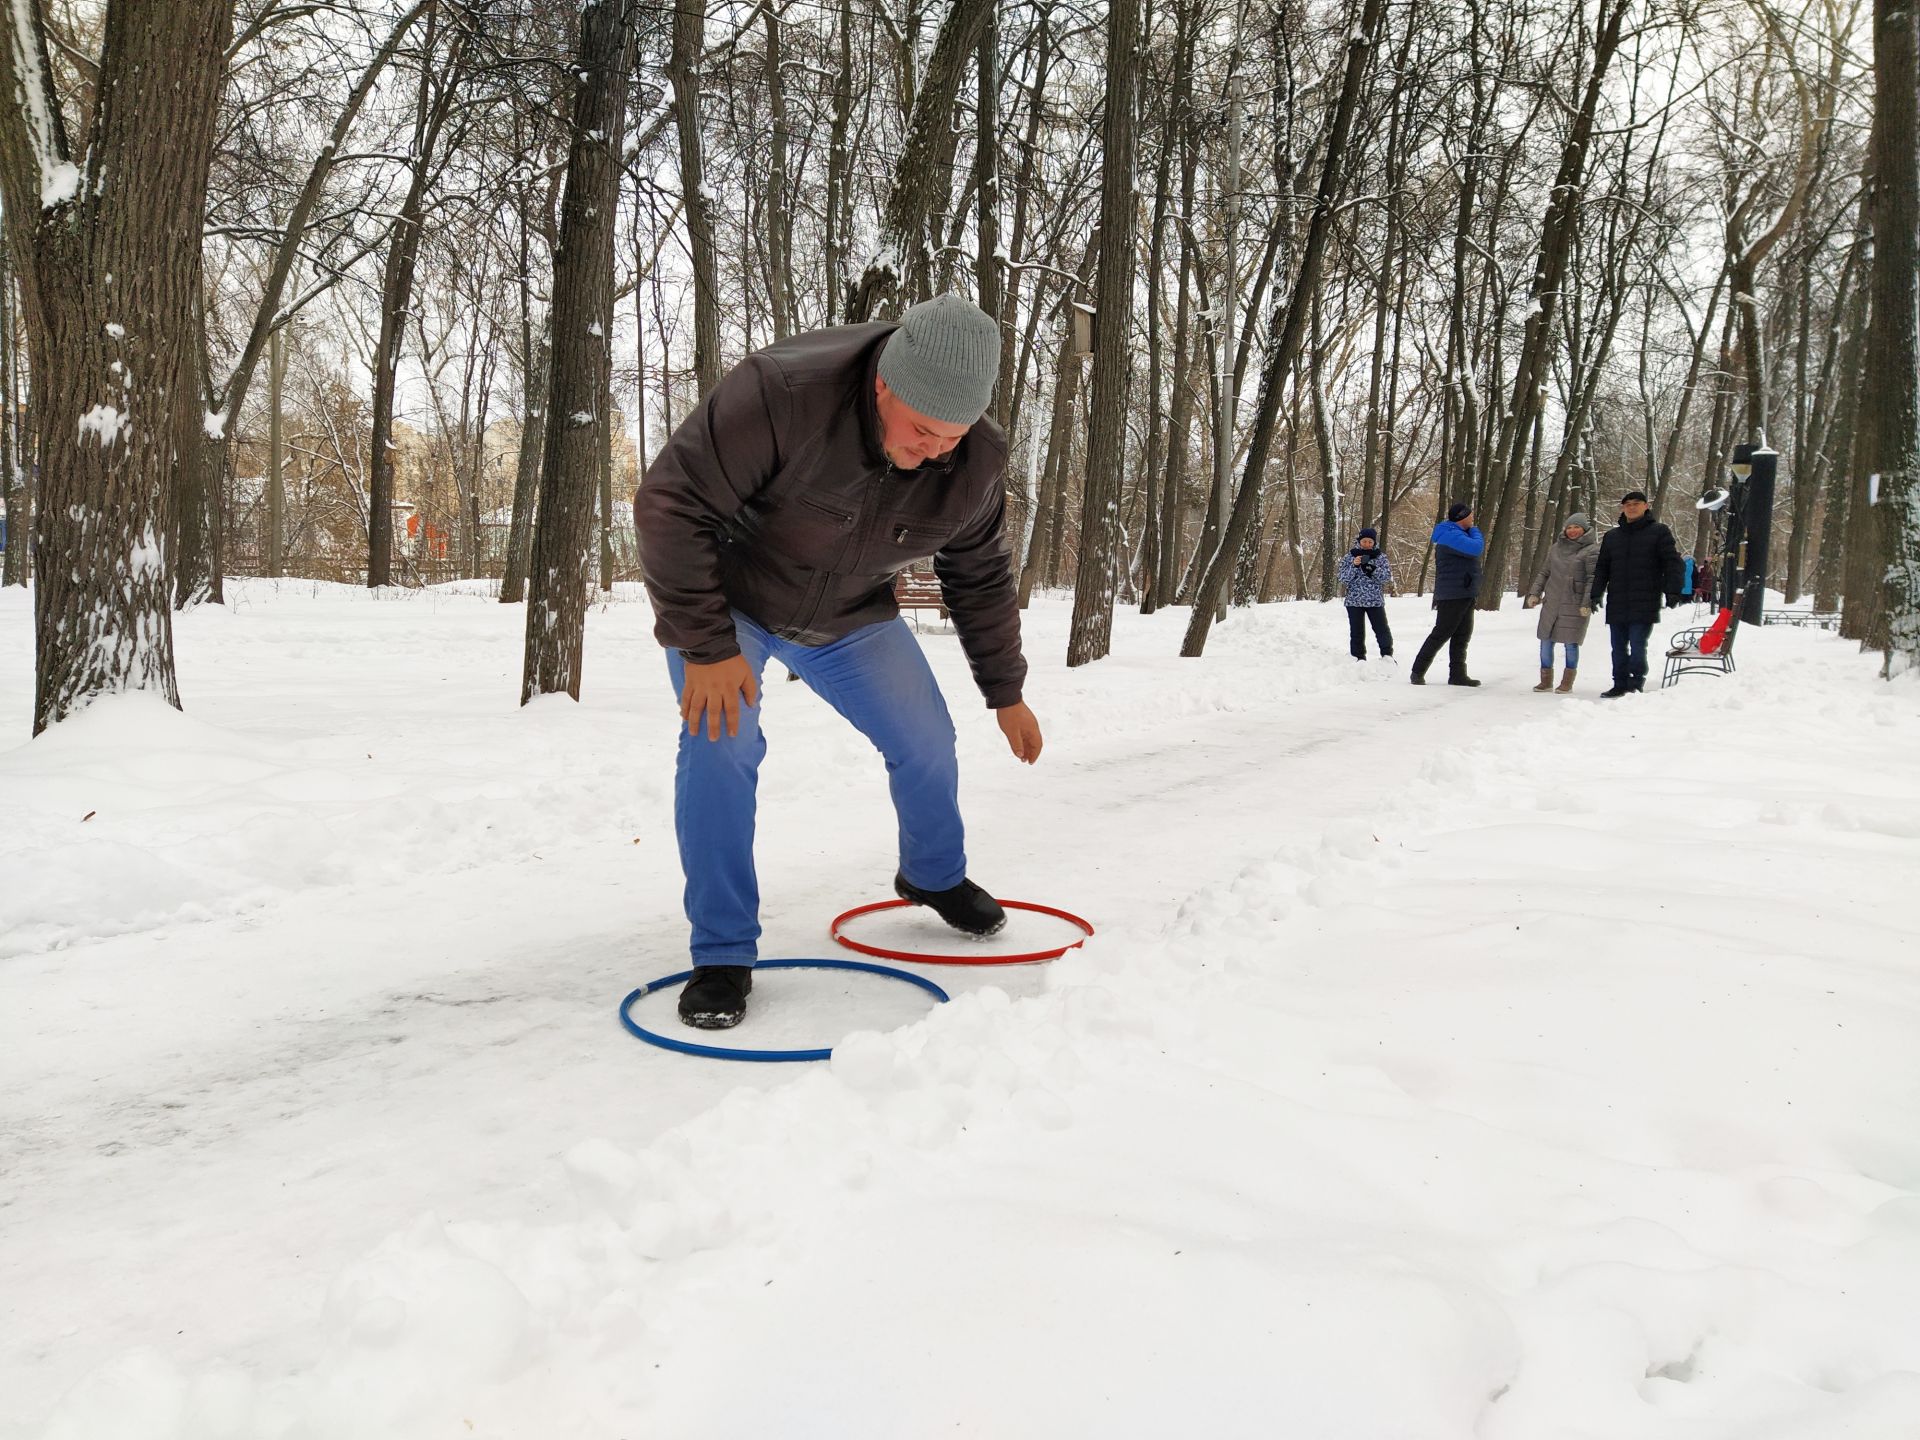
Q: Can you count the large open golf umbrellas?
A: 0